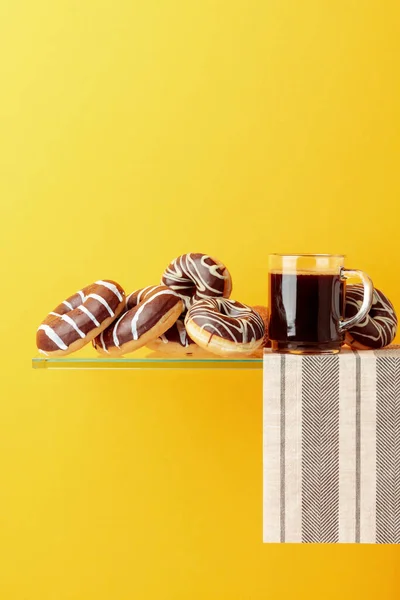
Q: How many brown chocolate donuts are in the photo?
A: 6